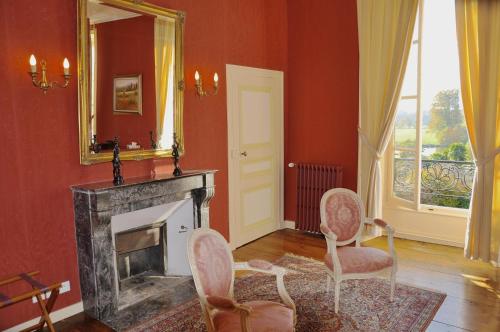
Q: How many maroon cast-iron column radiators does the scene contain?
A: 1